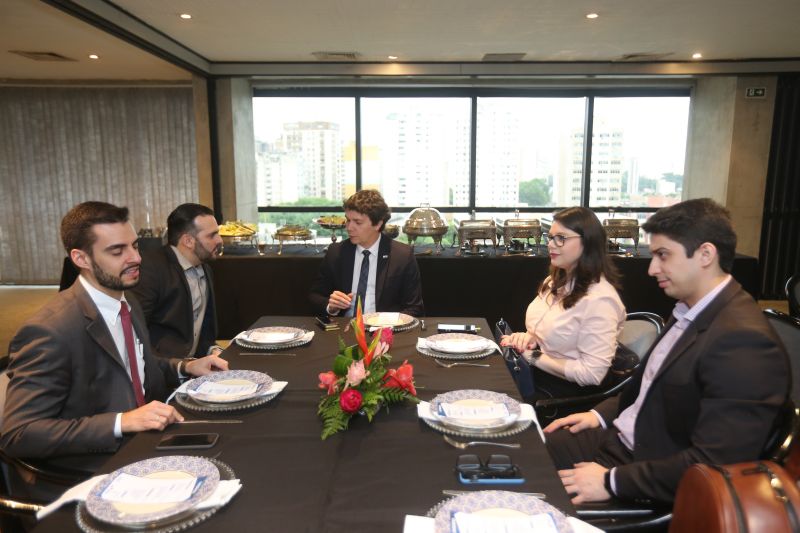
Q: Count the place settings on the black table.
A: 7